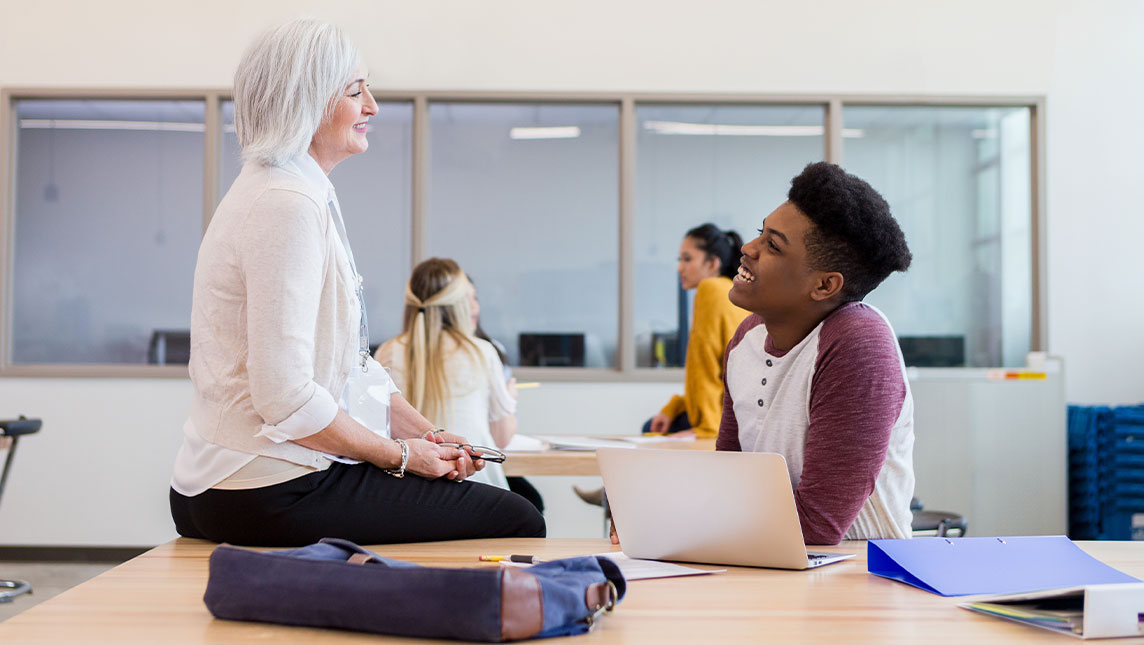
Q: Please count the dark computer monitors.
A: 4